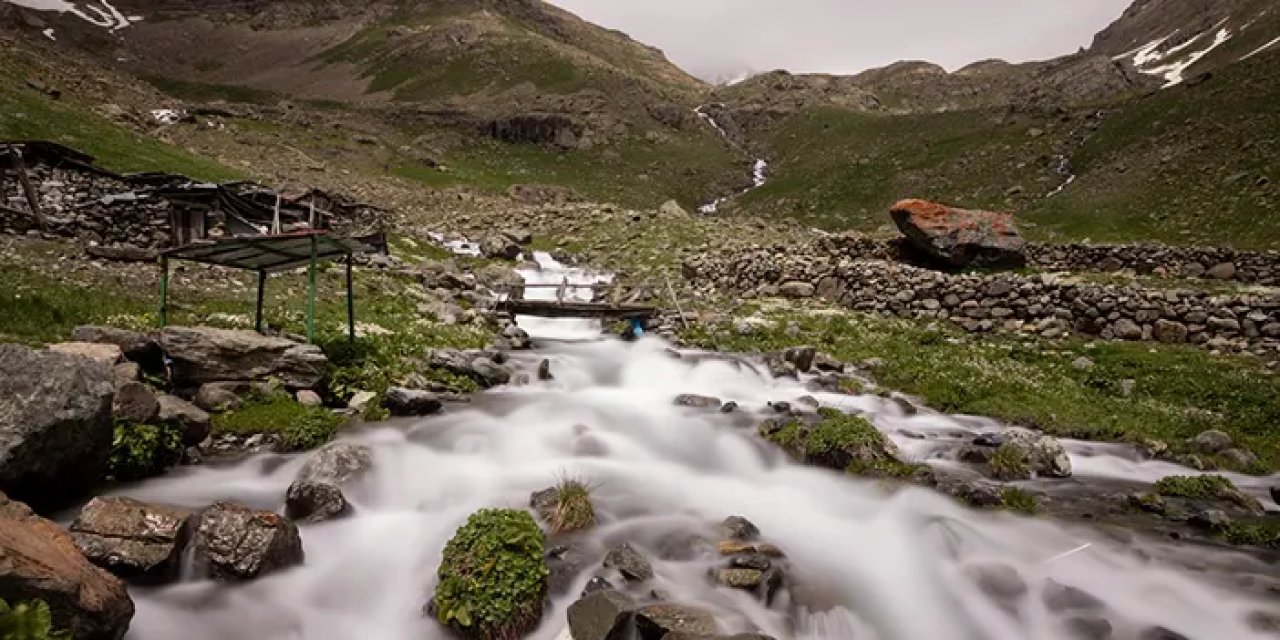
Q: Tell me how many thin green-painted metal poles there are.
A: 4